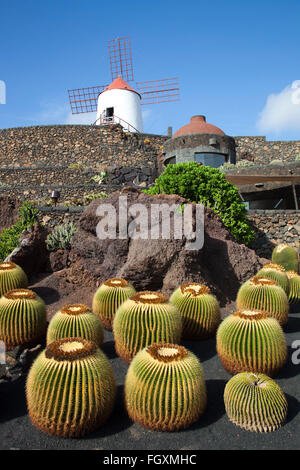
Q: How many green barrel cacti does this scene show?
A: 14